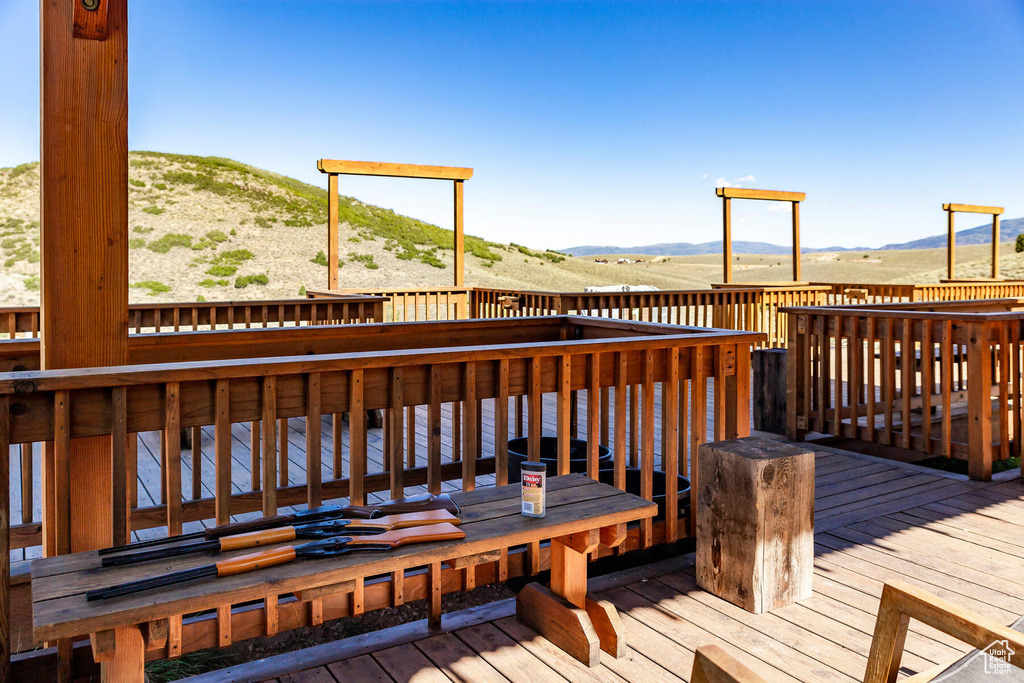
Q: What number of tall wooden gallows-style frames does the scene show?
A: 3